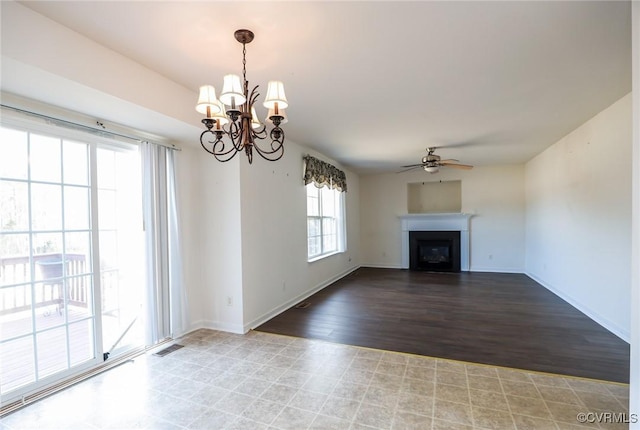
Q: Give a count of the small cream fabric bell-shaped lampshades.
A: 6